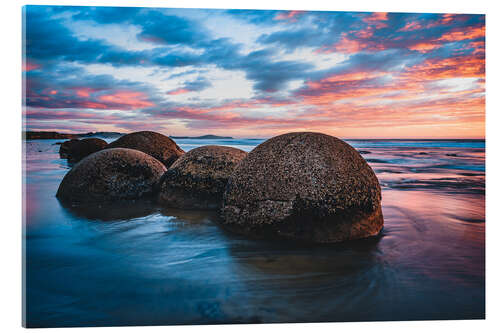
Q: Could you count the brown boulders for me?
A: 5